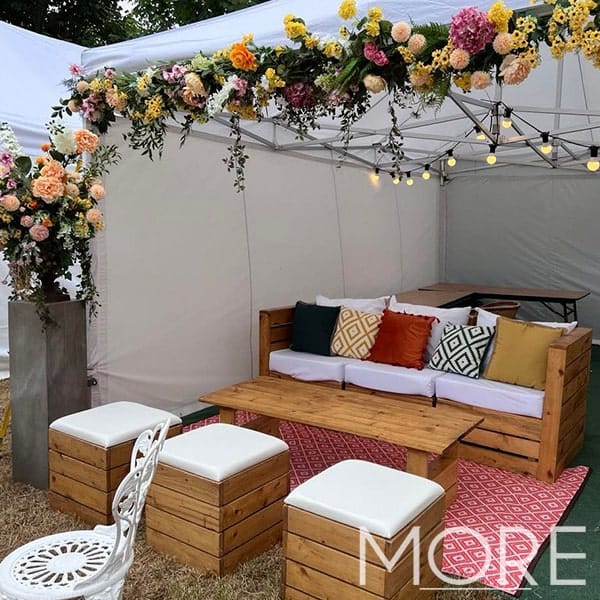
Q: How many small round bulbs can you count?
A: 10